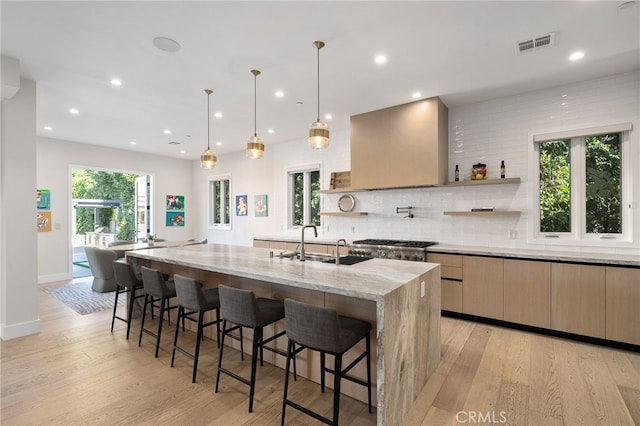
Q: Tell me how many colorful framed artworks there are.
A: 6